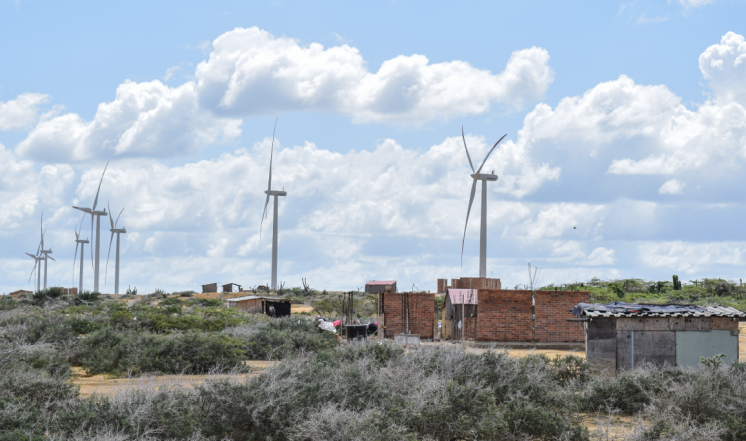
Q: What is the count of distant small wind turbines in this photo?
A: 5